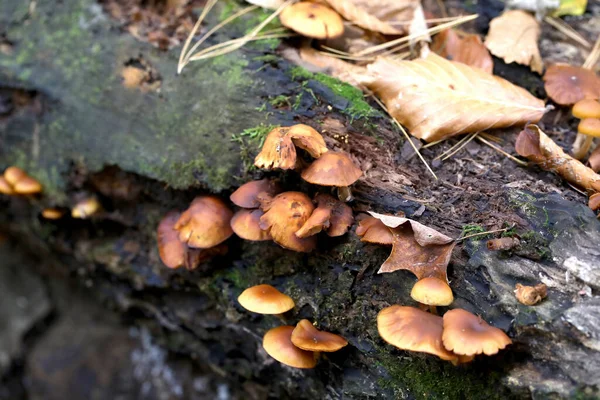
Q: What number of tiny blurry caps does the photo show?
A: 5